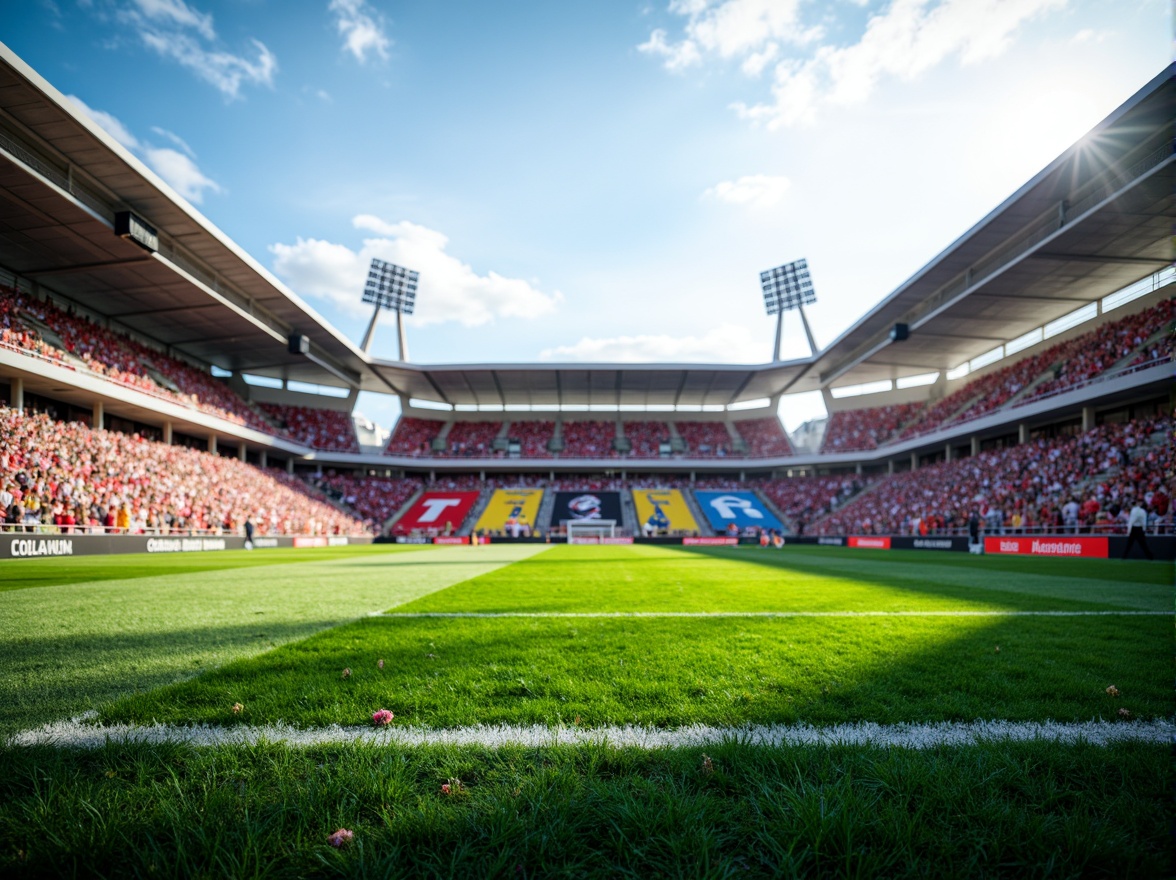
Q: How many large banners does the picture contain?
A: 5